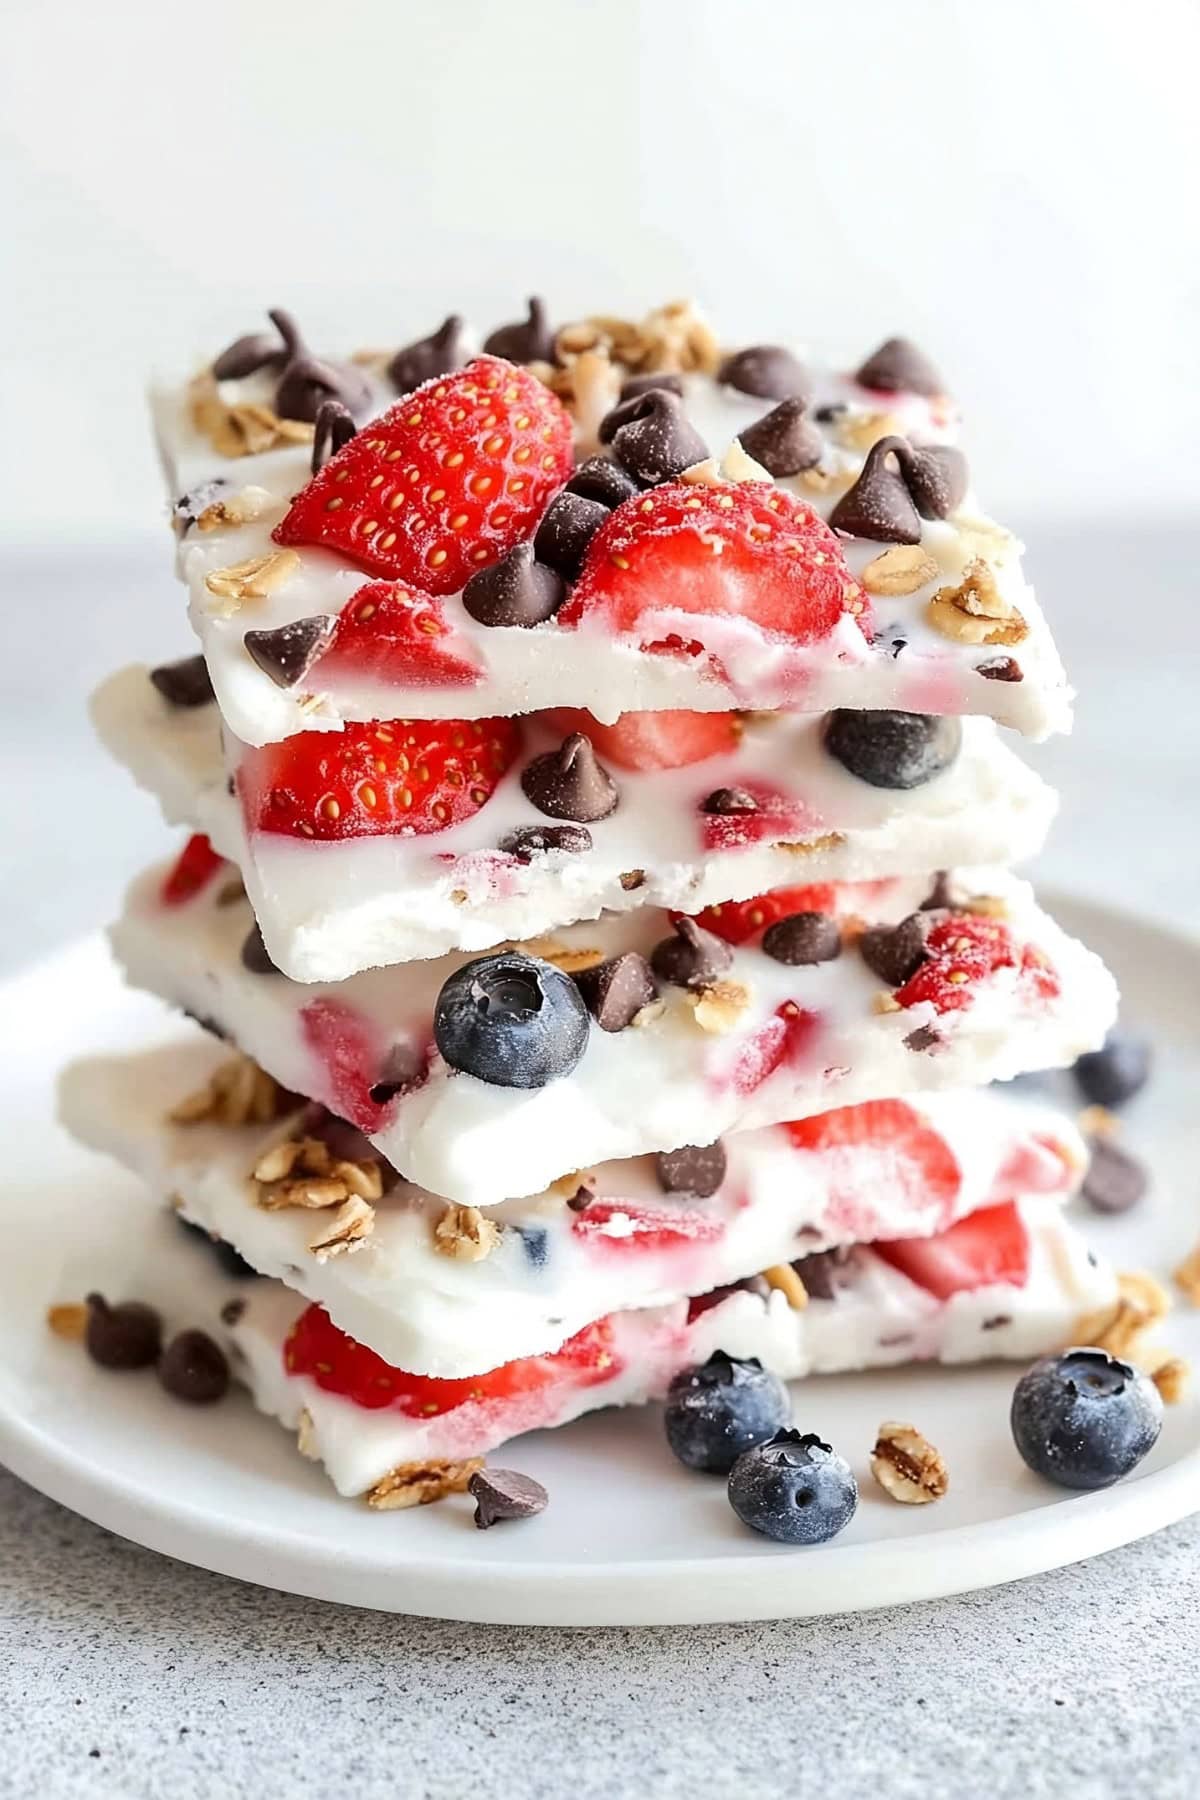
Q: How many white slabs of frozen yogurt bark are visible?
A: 5